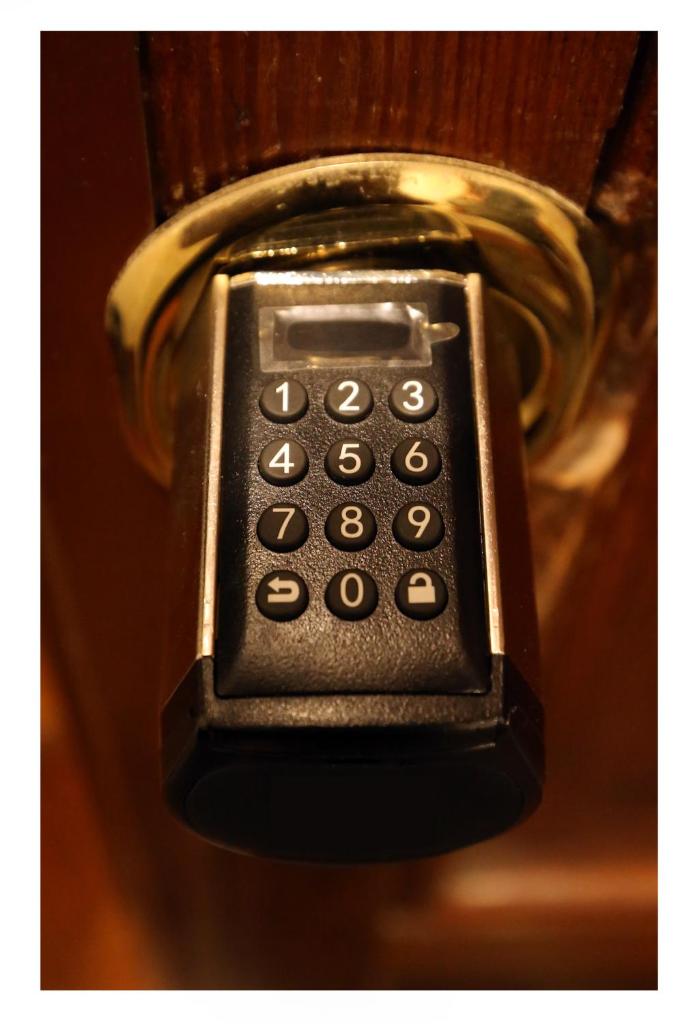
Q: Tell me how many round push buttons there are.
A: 12